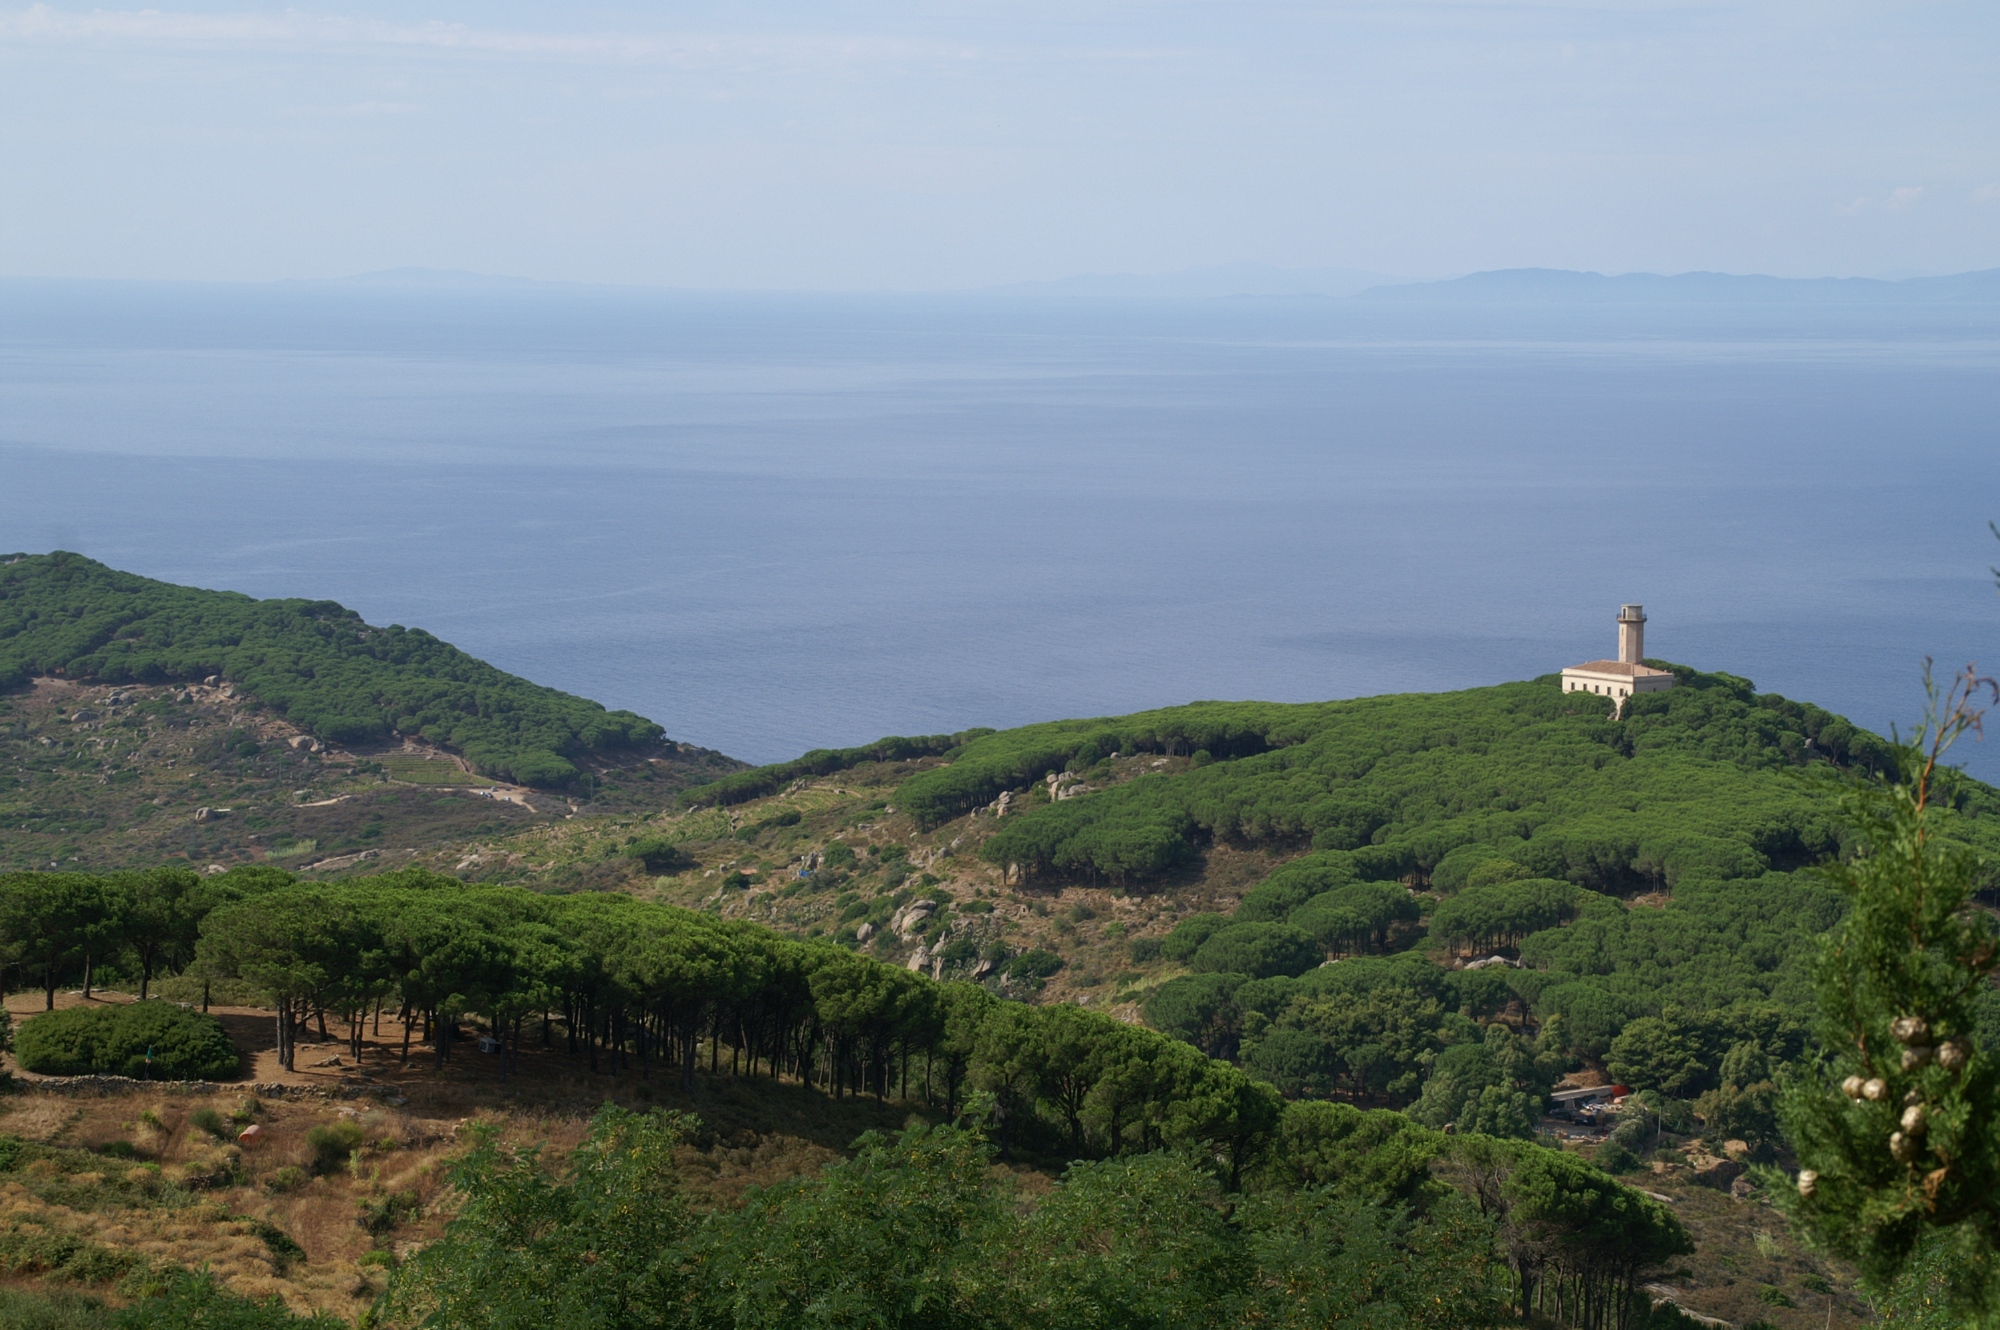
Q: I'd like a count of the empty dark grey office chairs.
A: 0